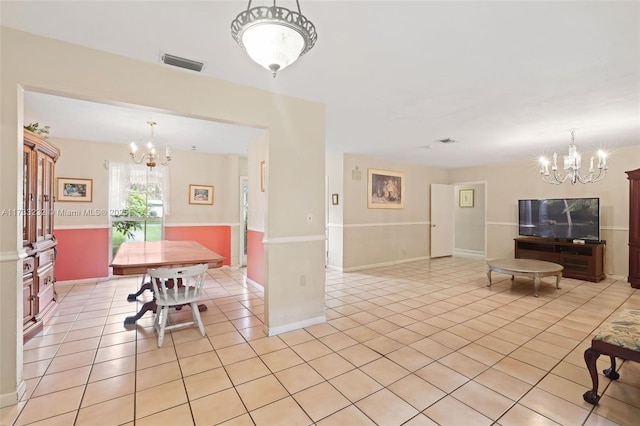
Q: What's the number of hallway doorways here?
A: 1